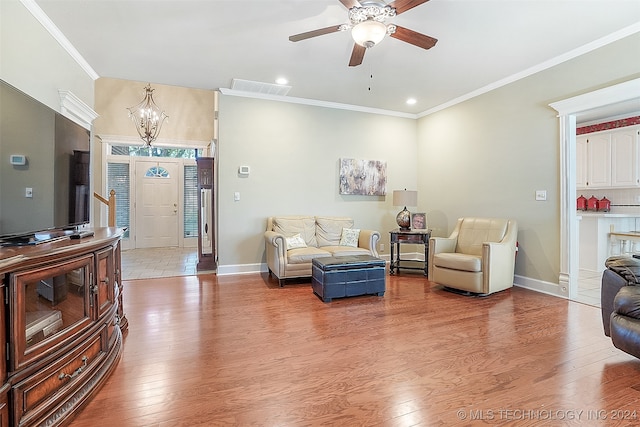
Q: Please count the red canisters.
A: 3